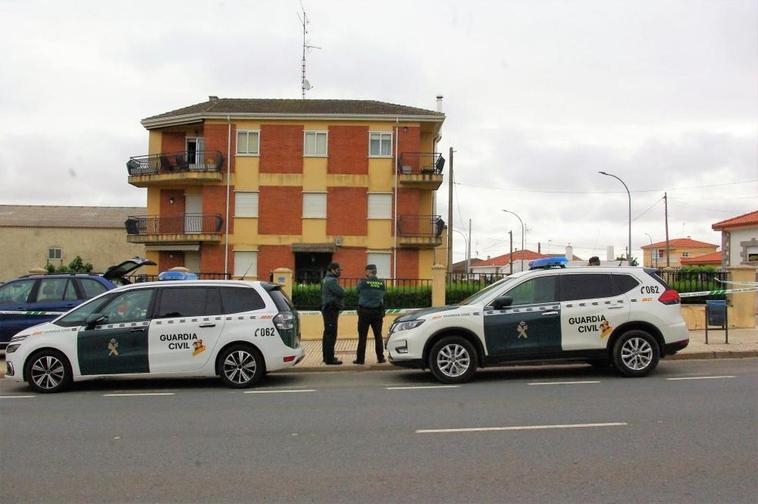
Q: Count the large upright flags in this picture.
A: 0